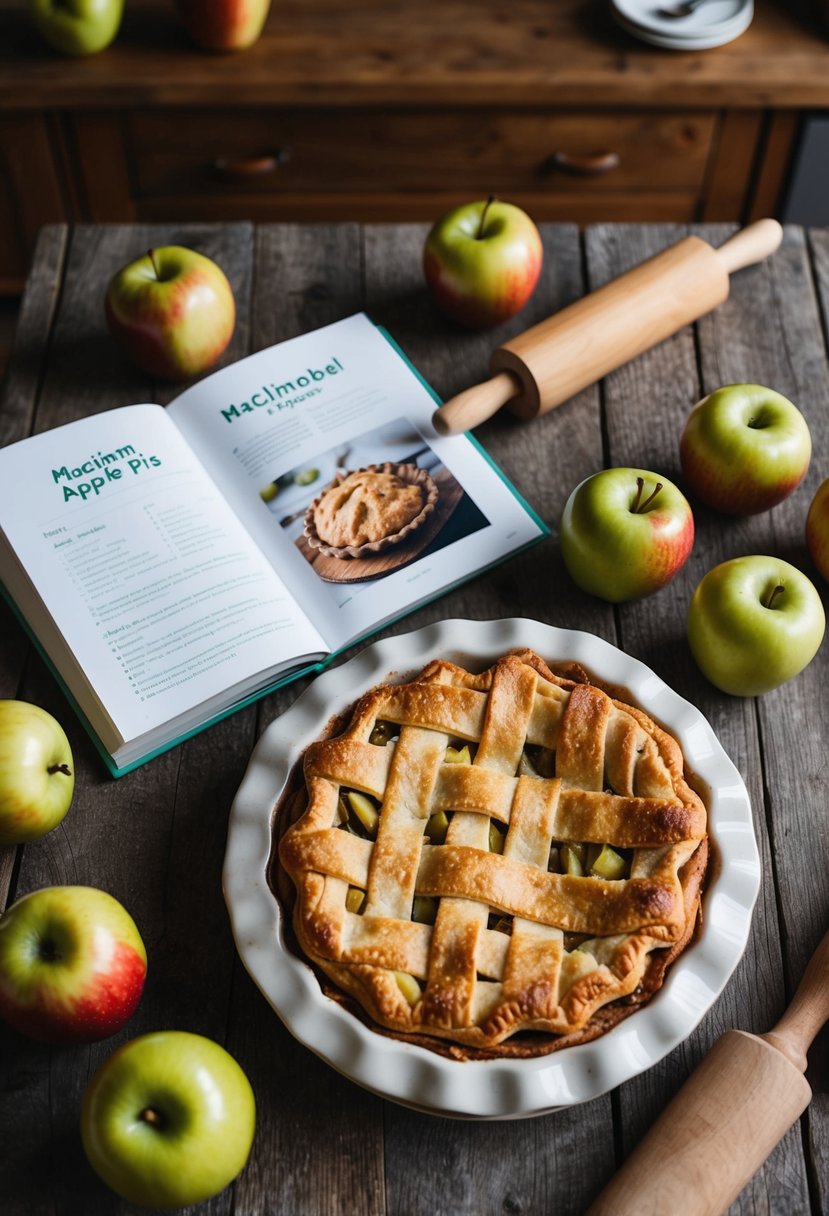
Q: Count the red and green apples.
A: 11